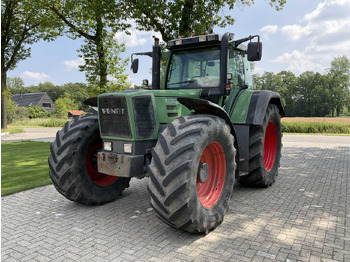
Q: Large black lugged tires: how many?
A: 3